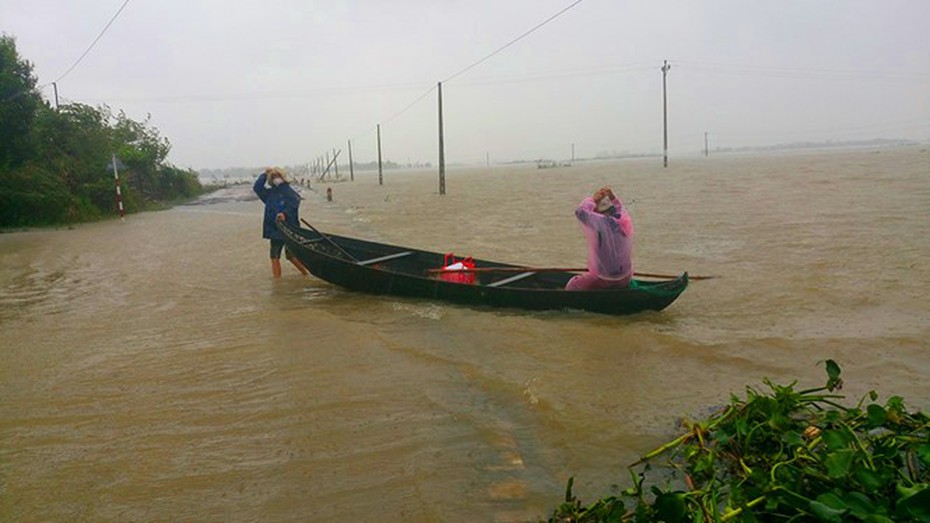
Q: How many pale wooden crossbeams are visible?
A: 2